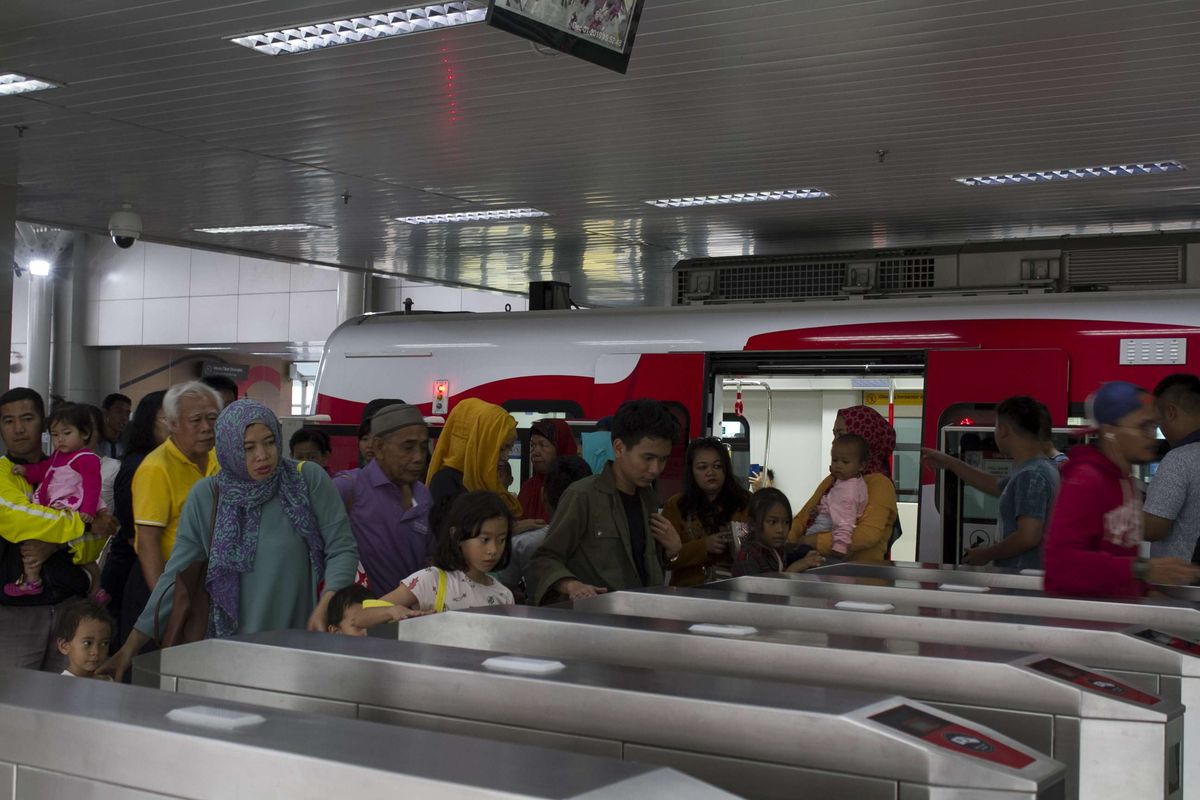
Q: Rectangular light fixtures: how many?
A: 6